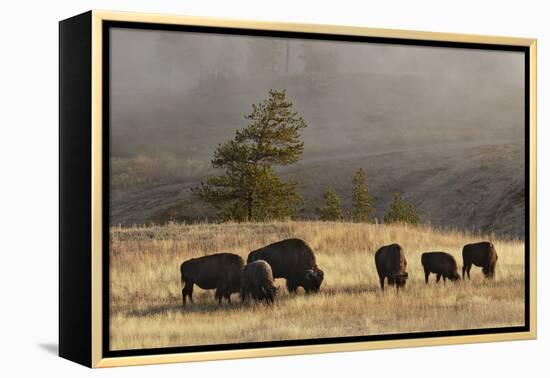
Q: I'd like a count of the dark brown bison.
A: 6